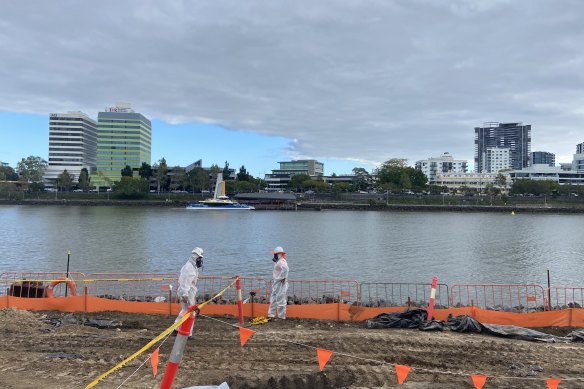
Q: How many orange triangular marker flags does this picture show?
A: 6